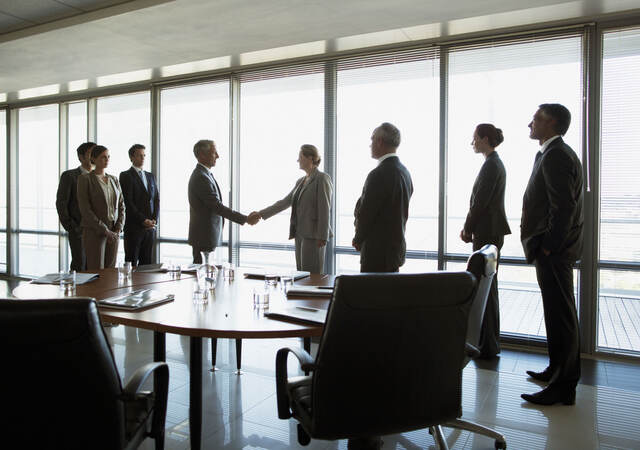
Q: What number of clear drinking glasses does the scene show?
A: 8